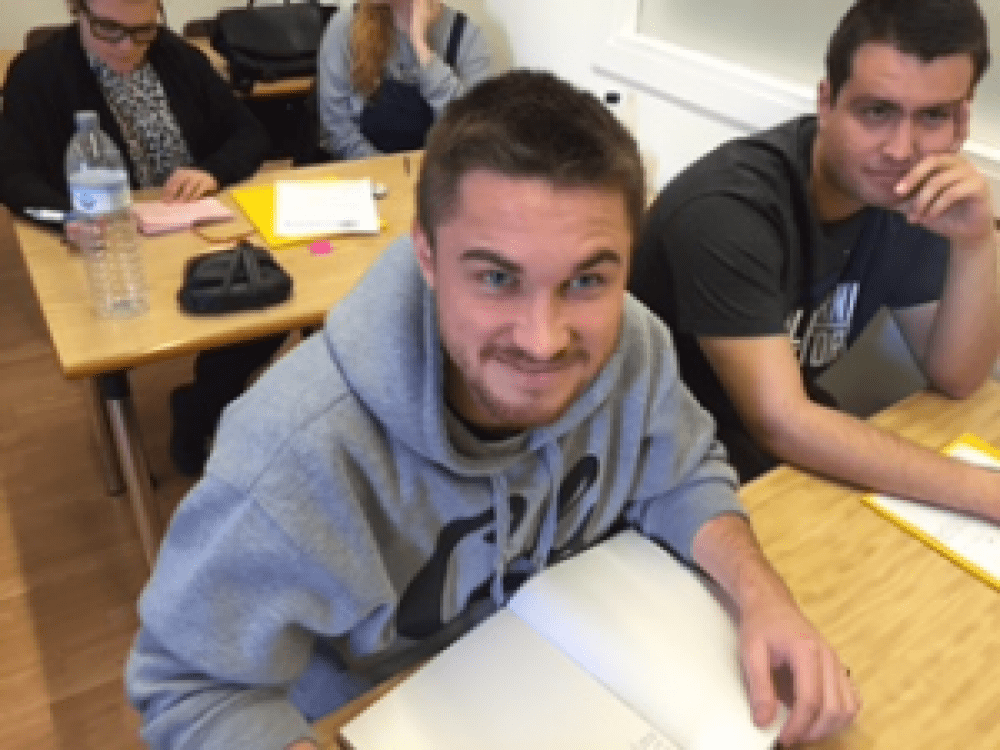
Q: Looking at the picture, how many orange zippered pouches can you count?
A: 0